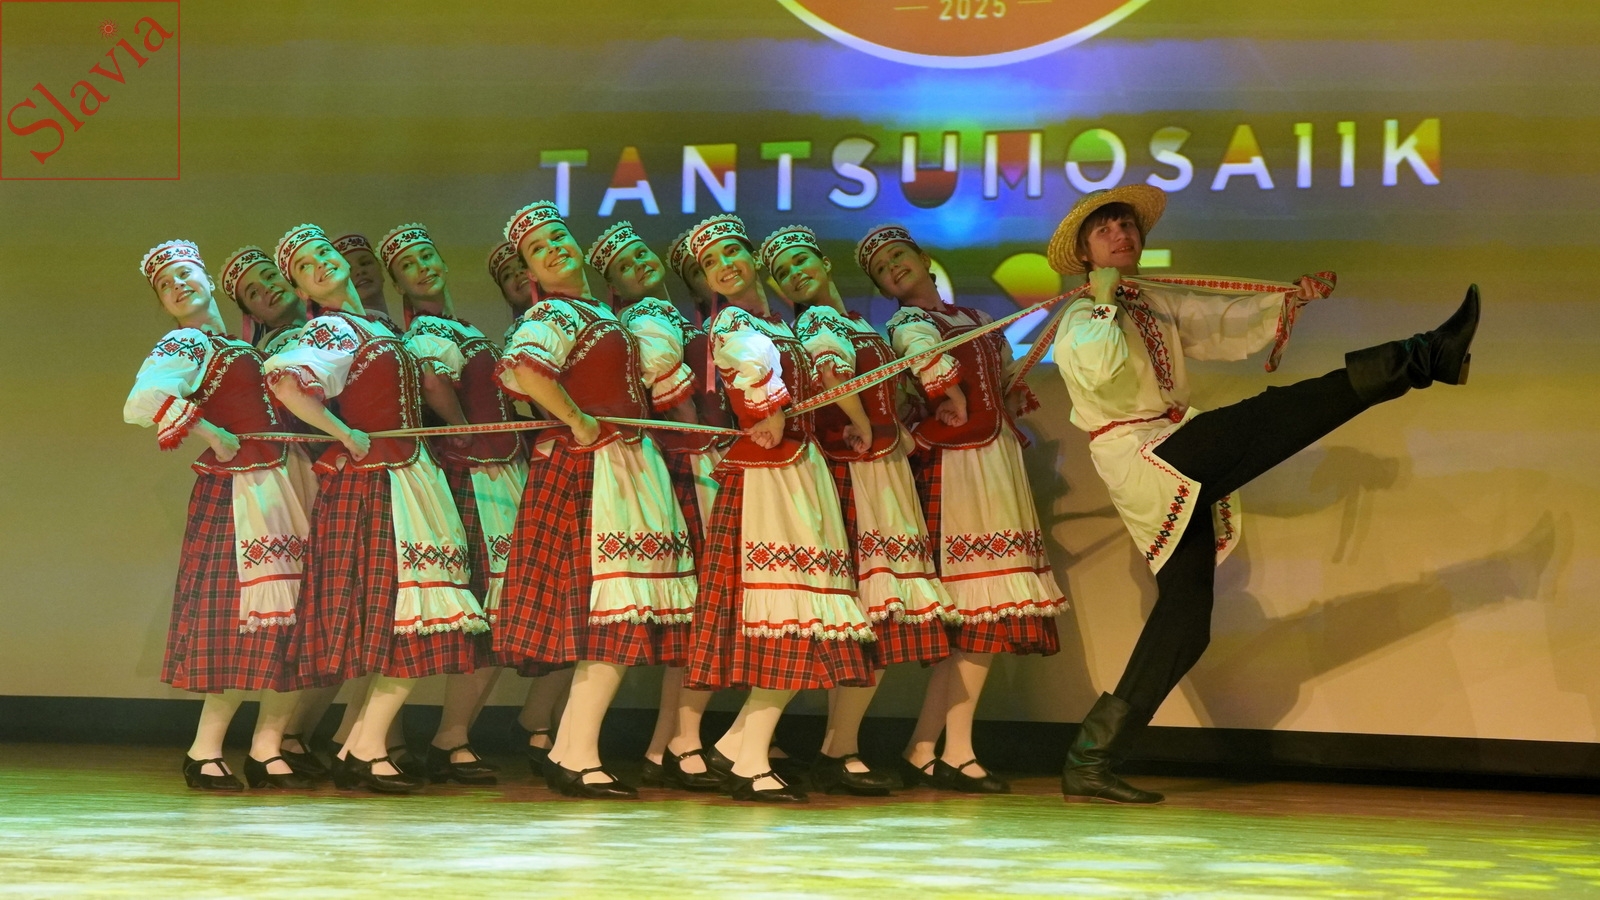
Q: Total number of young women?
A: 12